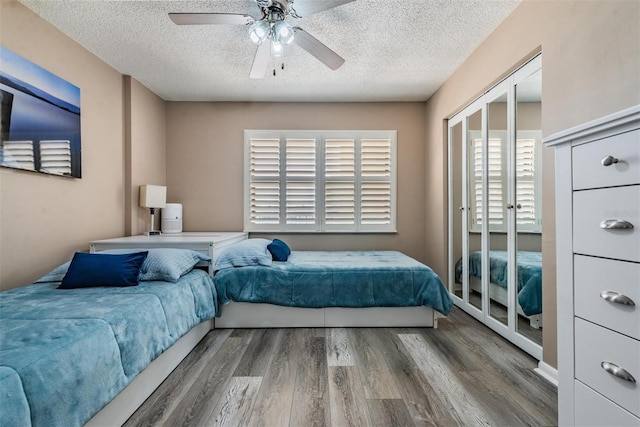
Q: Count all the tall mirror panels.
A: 4